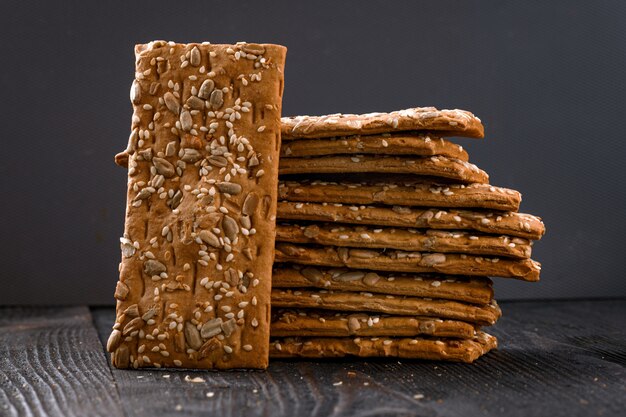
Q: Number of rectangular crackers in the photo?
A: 12